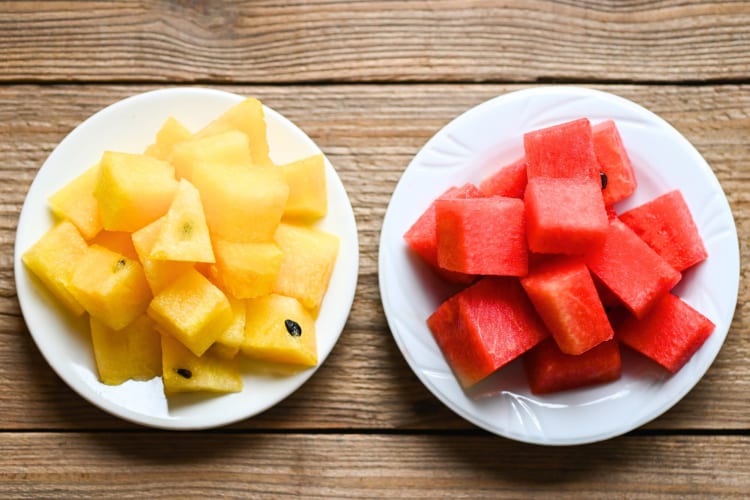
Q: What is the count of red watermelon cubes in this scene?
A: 12